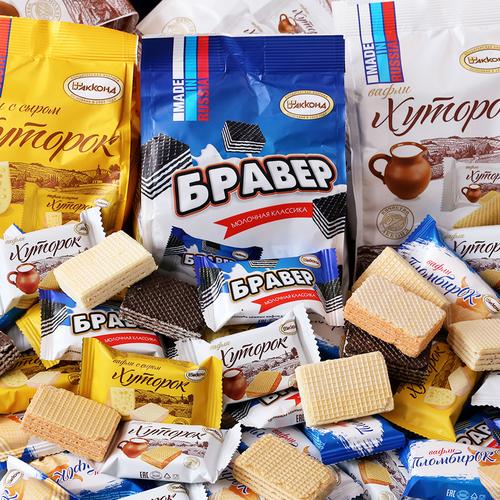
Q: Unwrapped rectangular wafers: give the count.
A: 10